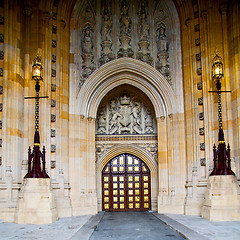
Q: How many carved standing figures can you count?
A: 5